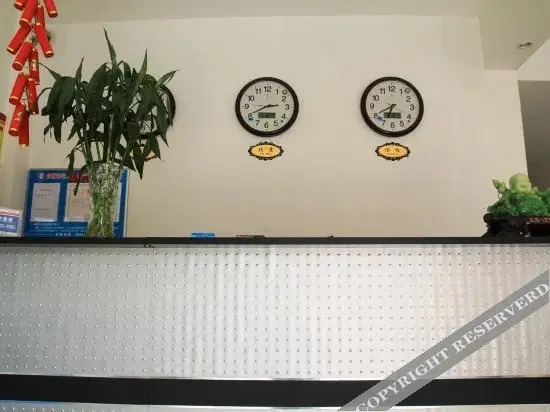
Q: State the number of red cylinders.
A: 12